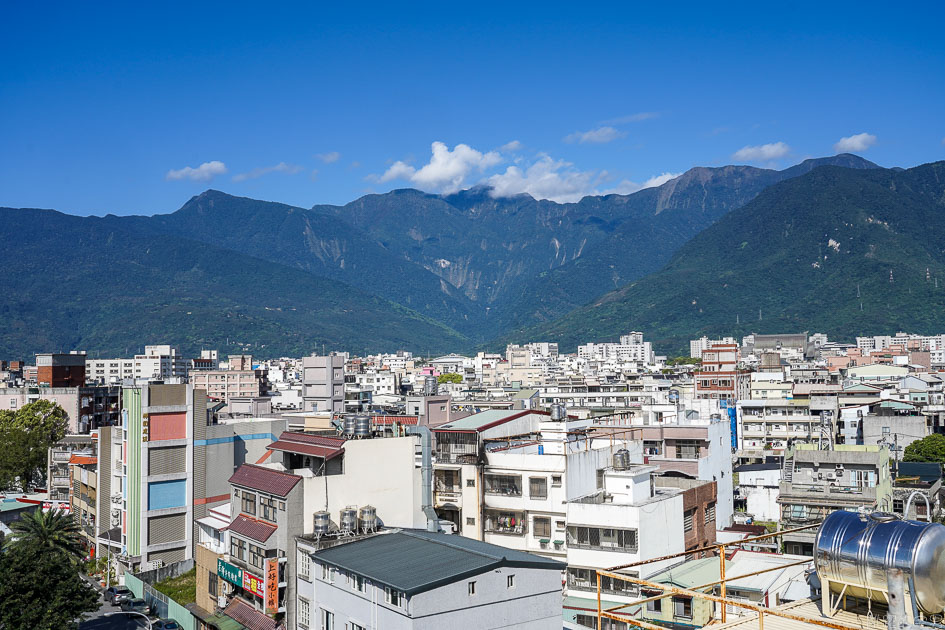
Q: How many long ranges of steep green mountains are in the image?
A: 1